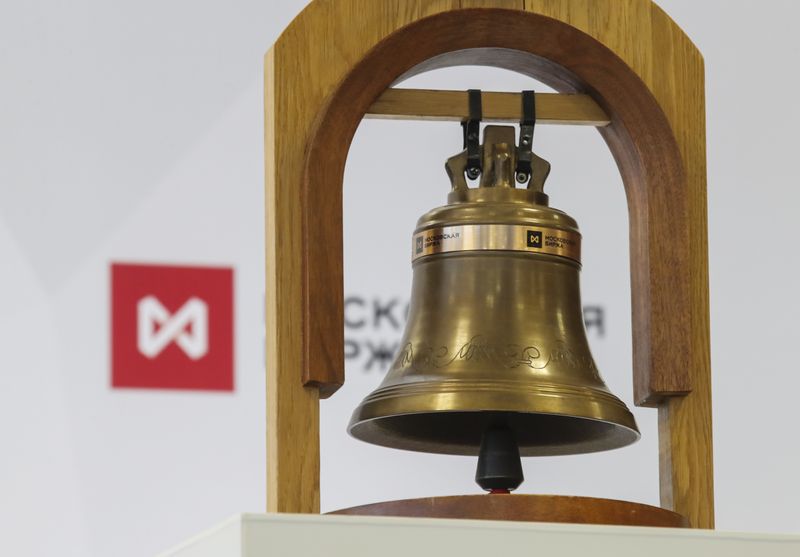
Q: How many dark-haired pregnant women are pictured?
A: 0